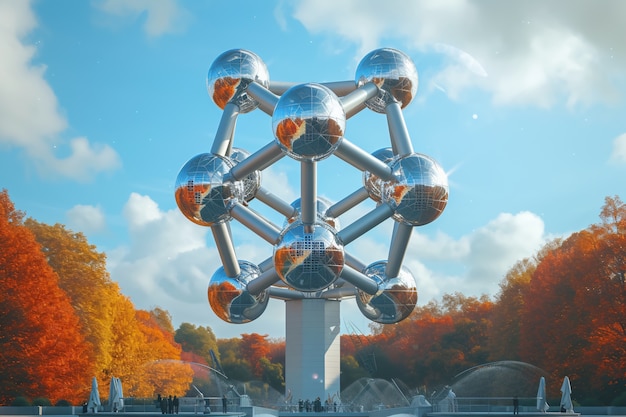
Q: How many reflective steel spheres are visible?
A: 11